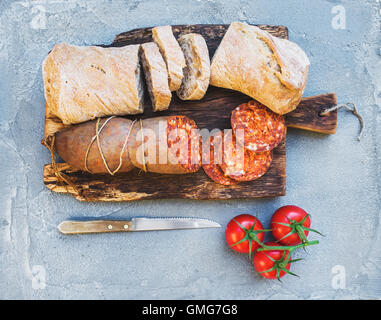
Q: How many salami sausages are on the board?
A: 1